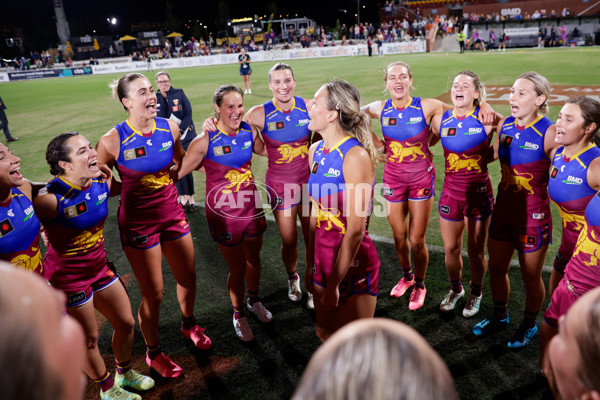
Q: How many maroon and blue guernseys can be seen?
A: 11